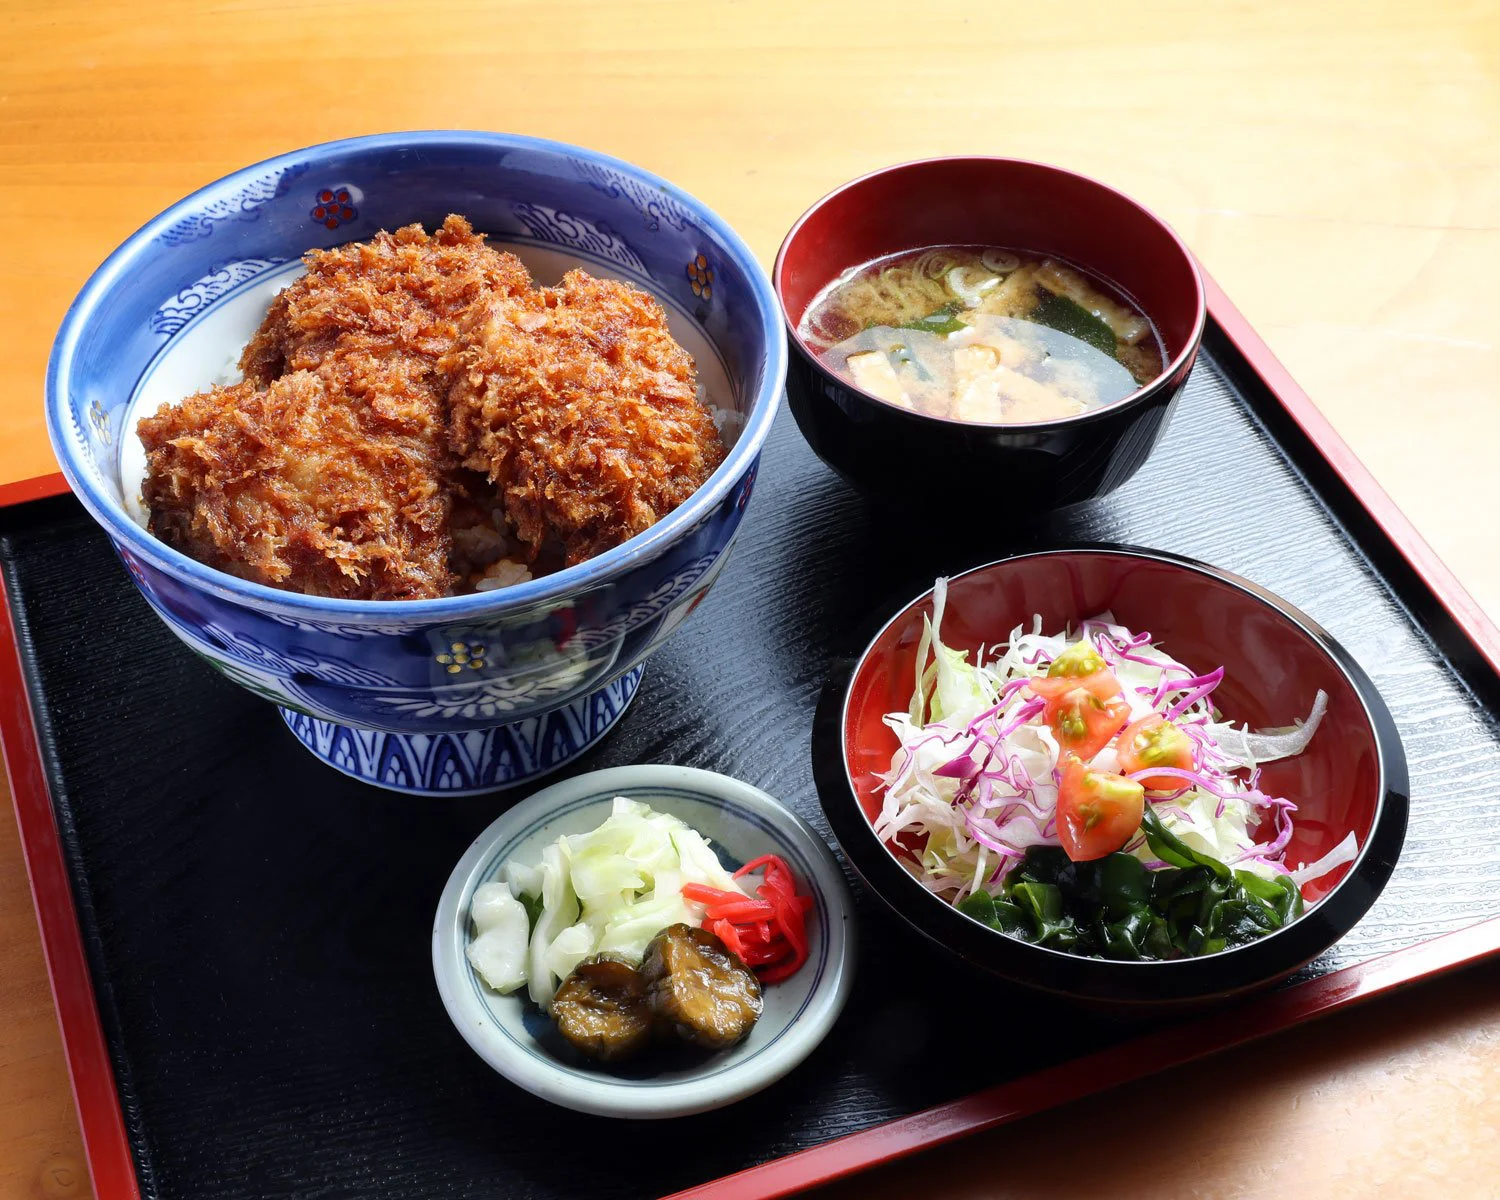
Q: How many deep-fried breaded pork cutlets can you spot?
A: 3